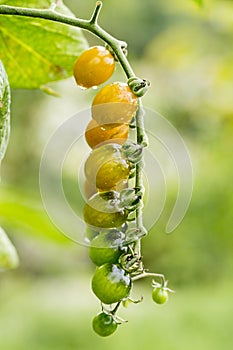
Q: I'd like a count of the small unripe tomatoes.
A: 2